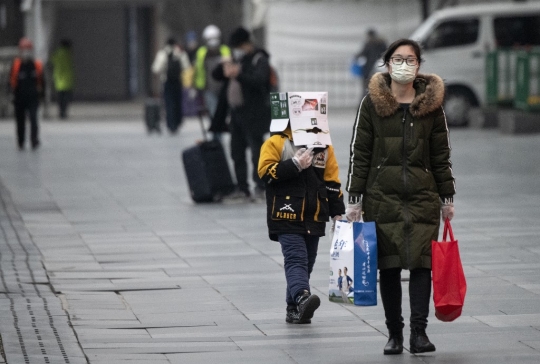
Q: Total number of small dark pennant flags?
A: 0